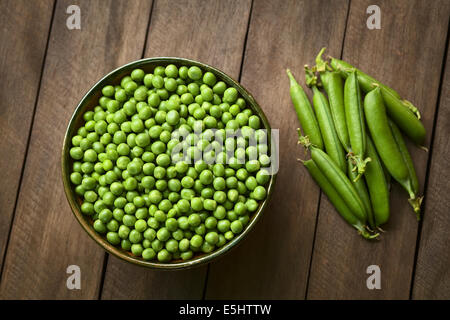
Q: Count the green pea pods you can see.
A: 12